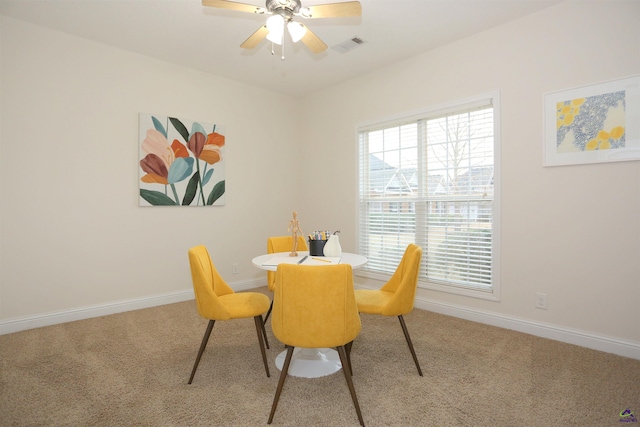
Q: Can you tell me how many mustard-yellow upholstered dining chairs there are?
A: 4